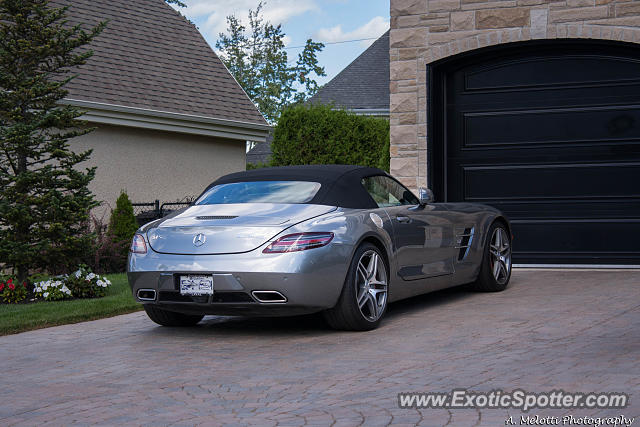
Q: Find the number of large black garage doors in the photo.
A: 1